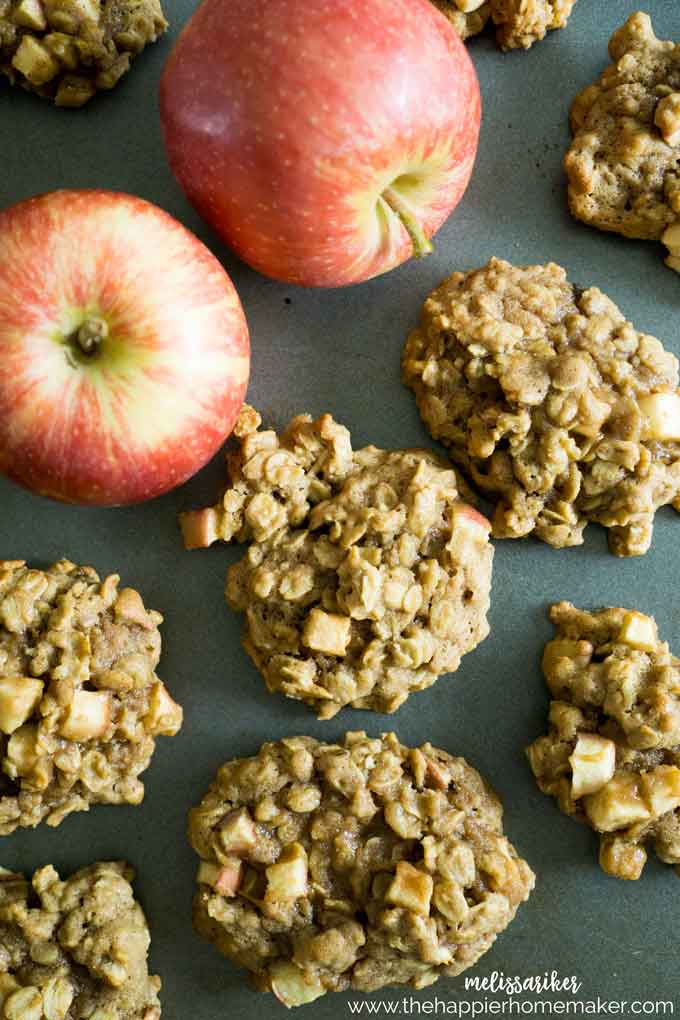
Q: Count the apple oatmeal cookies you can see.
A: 9